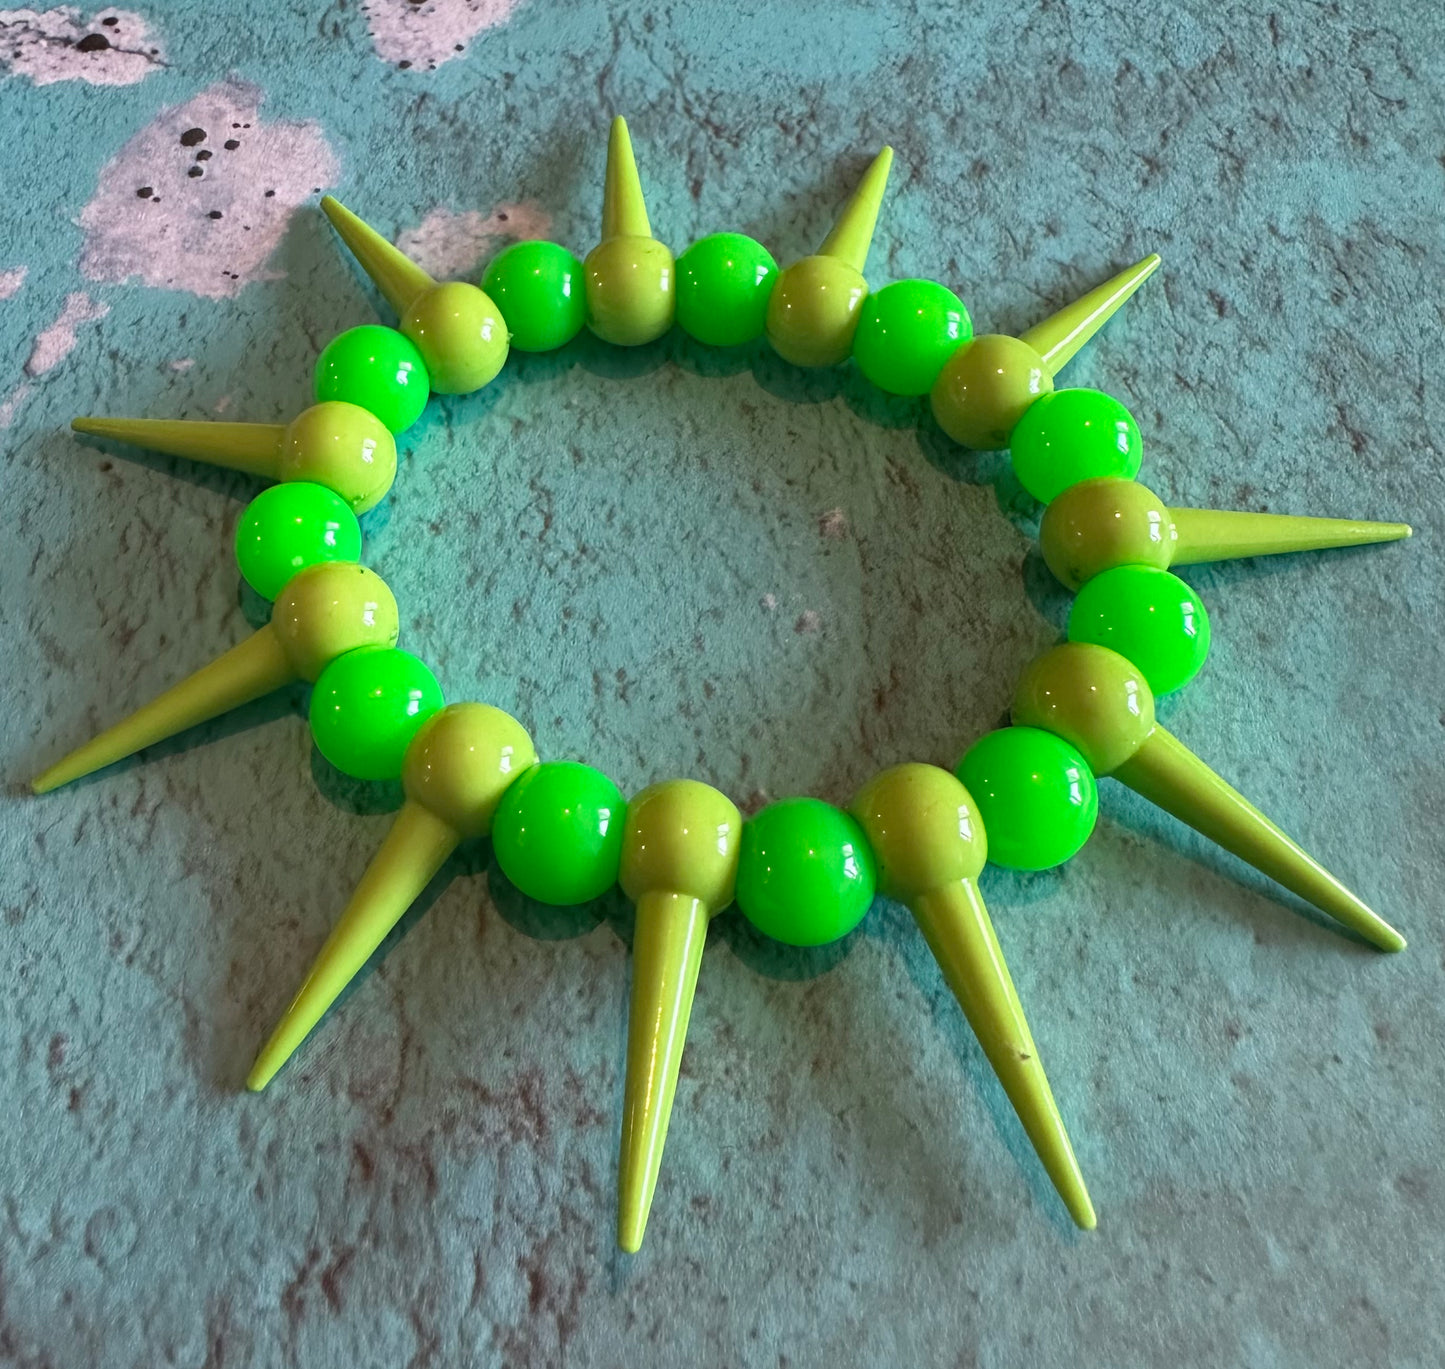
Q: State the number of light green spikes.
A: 11